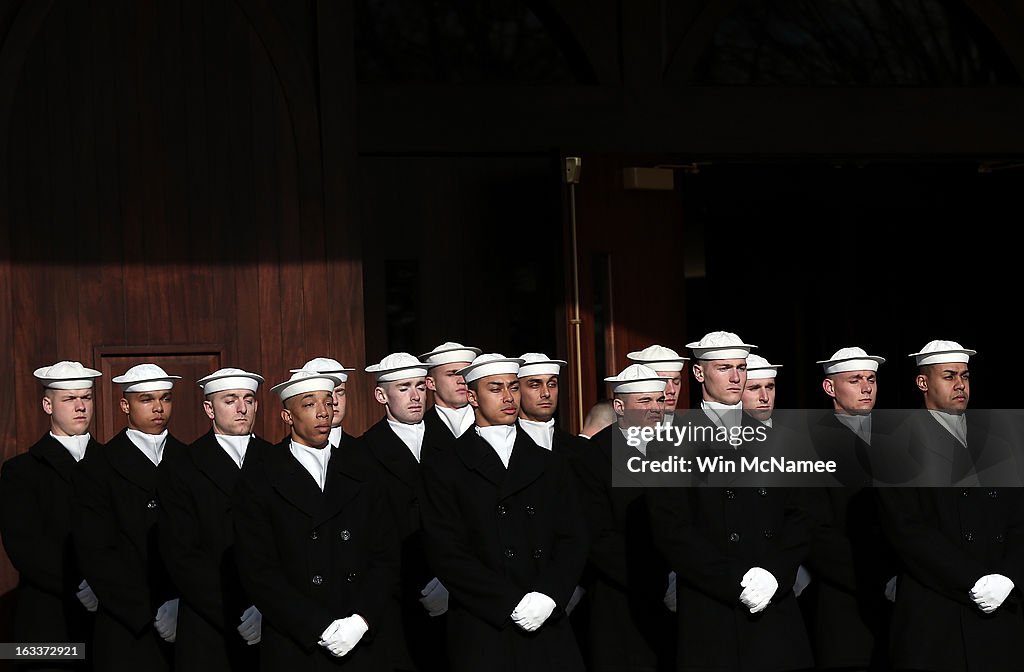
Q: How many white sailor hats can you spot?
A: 15